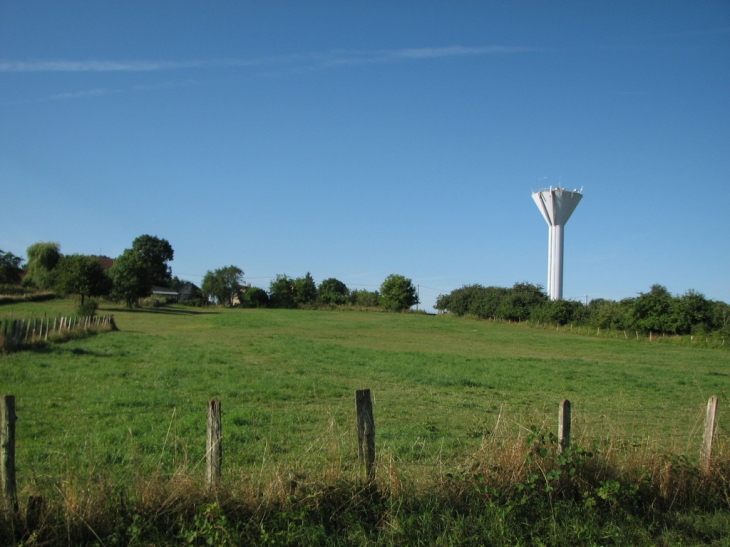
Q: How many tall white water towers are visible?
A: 1